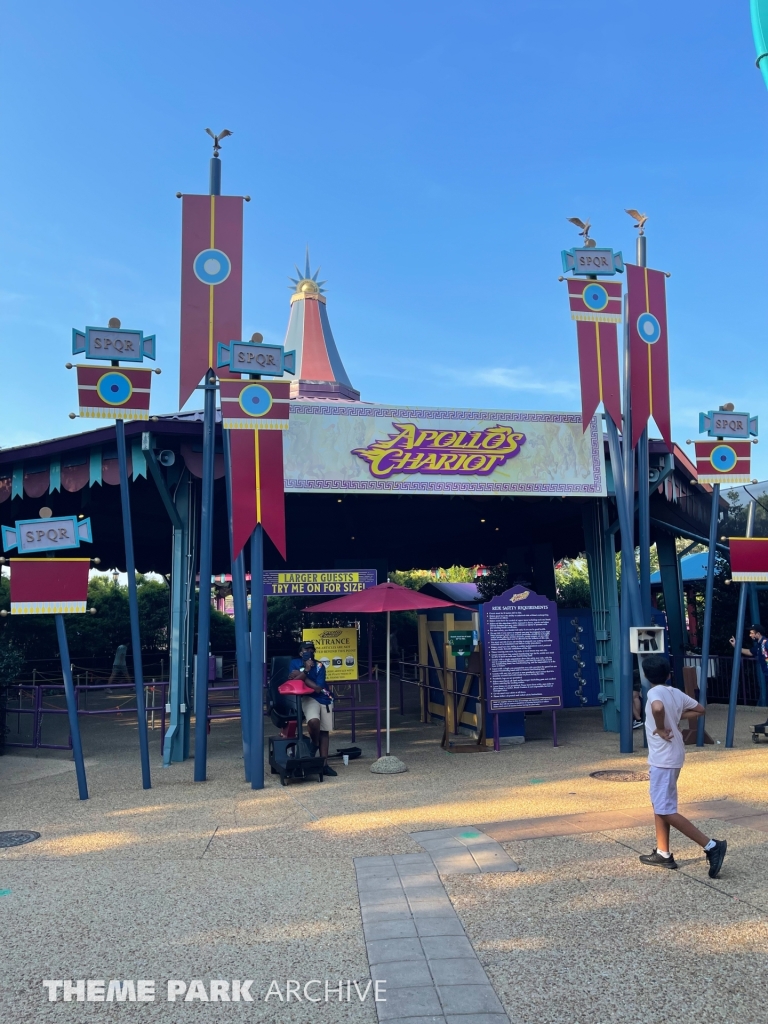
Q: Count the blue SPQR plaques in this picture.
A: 5